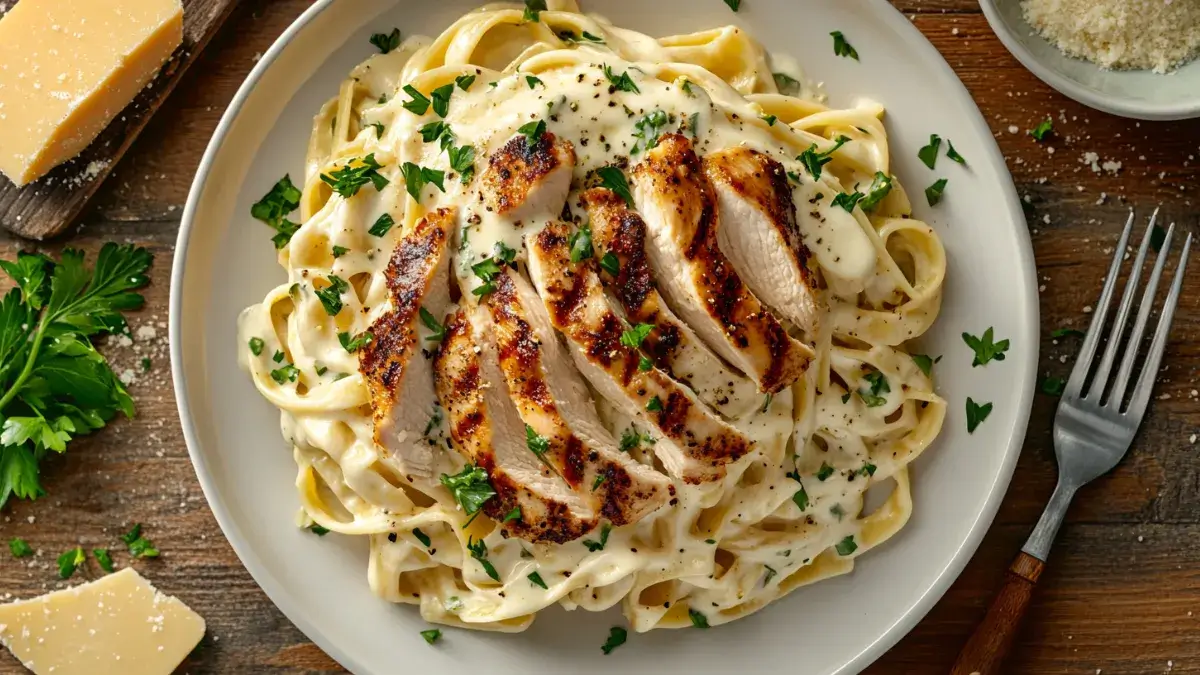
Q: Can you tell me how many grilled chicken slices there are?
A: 8